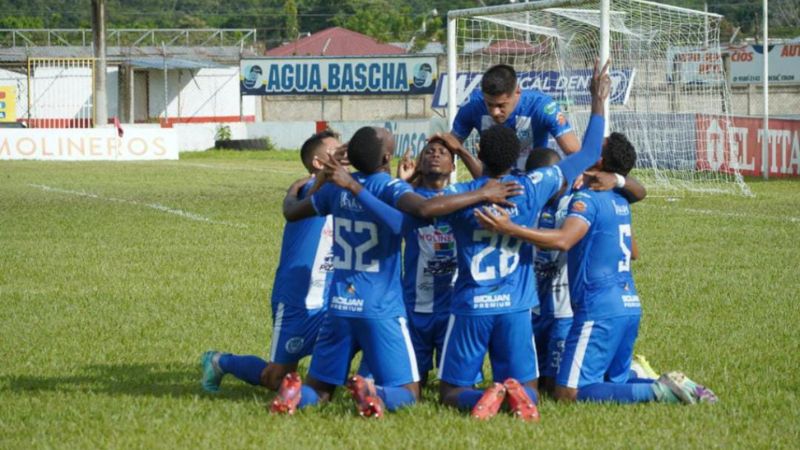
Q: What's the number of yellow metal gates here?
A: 1